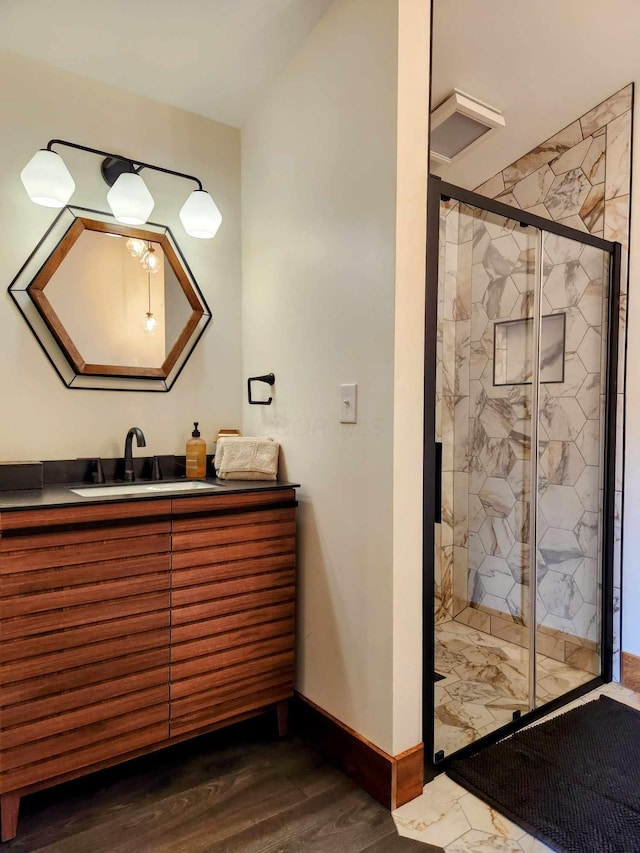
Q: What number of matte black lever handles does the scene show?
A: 2